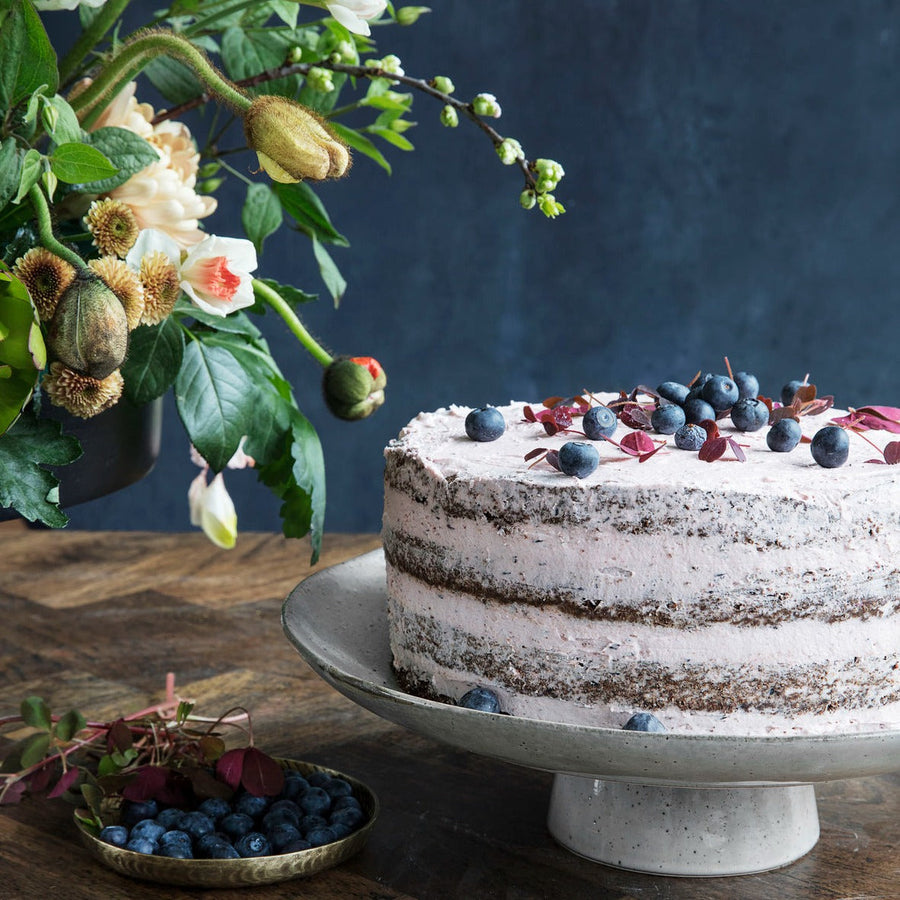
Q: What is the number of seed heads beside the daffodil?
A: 5